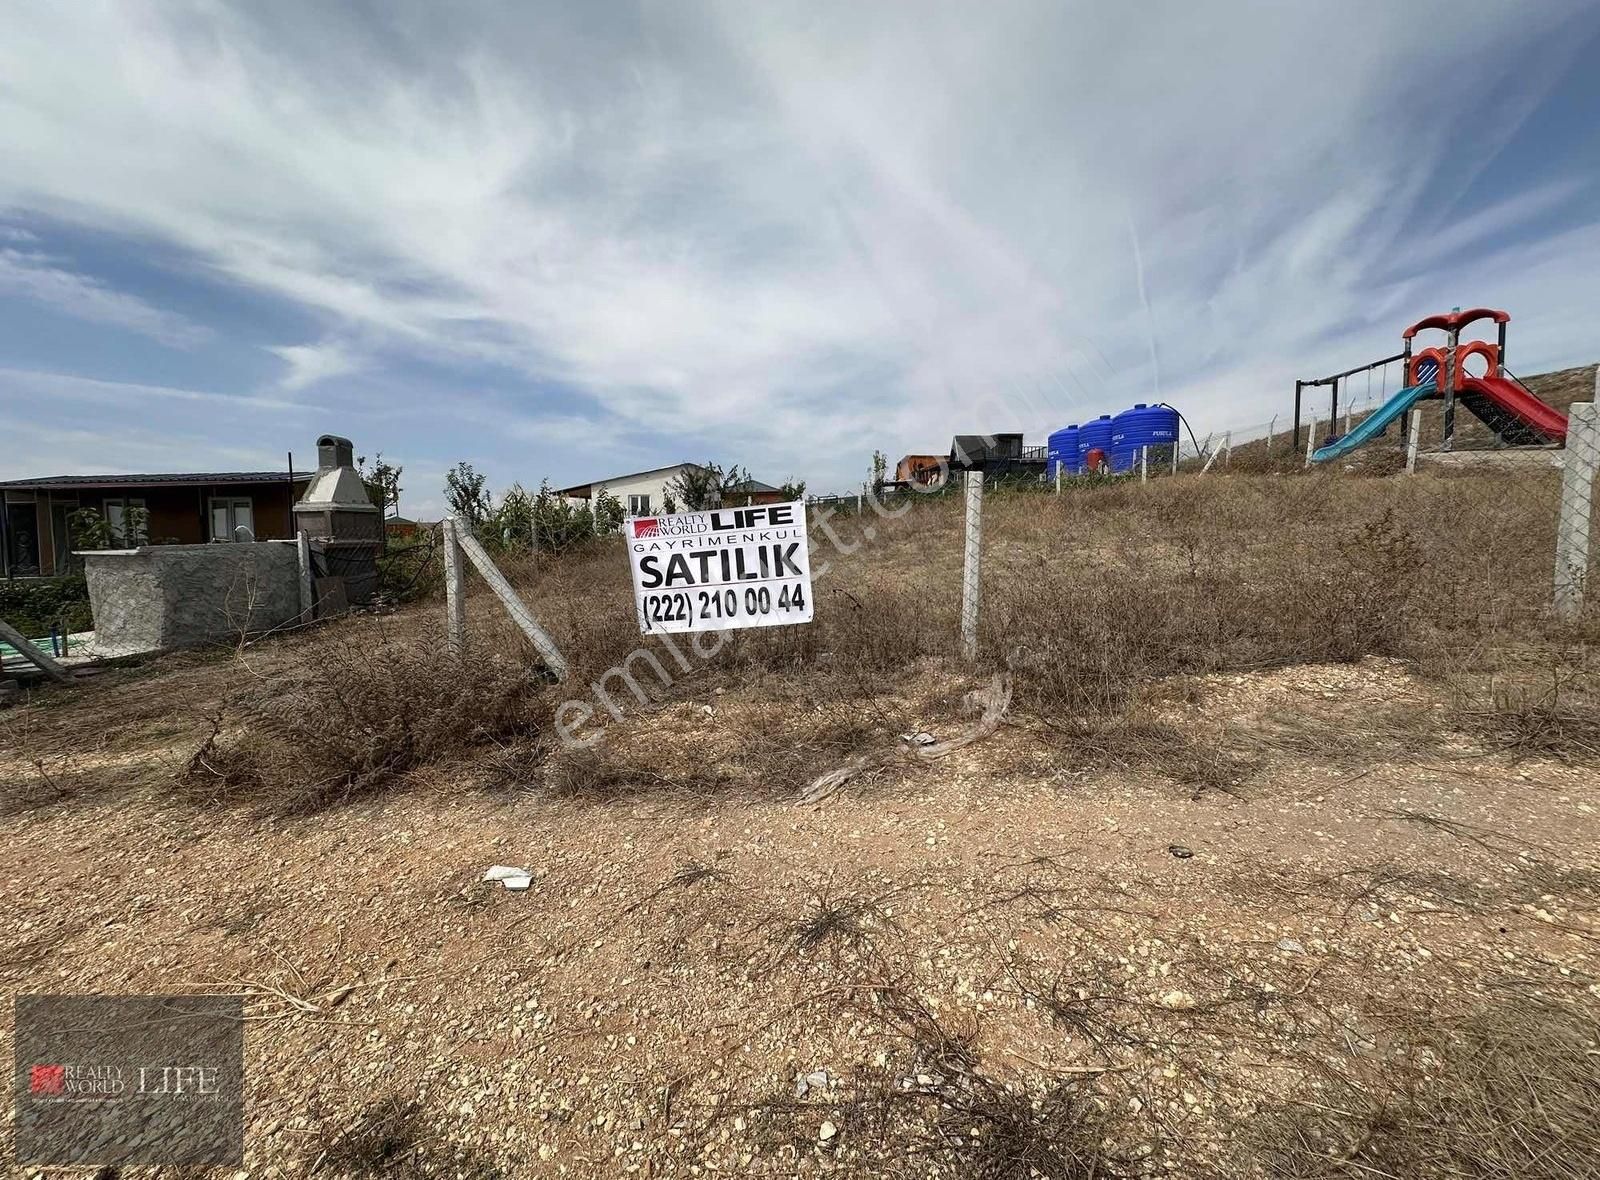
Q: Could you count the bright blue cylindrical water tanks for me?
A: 3